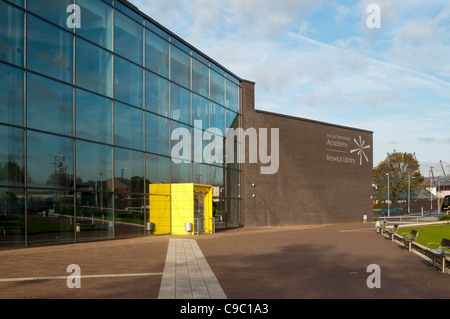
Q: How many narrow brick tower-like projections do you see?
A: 1